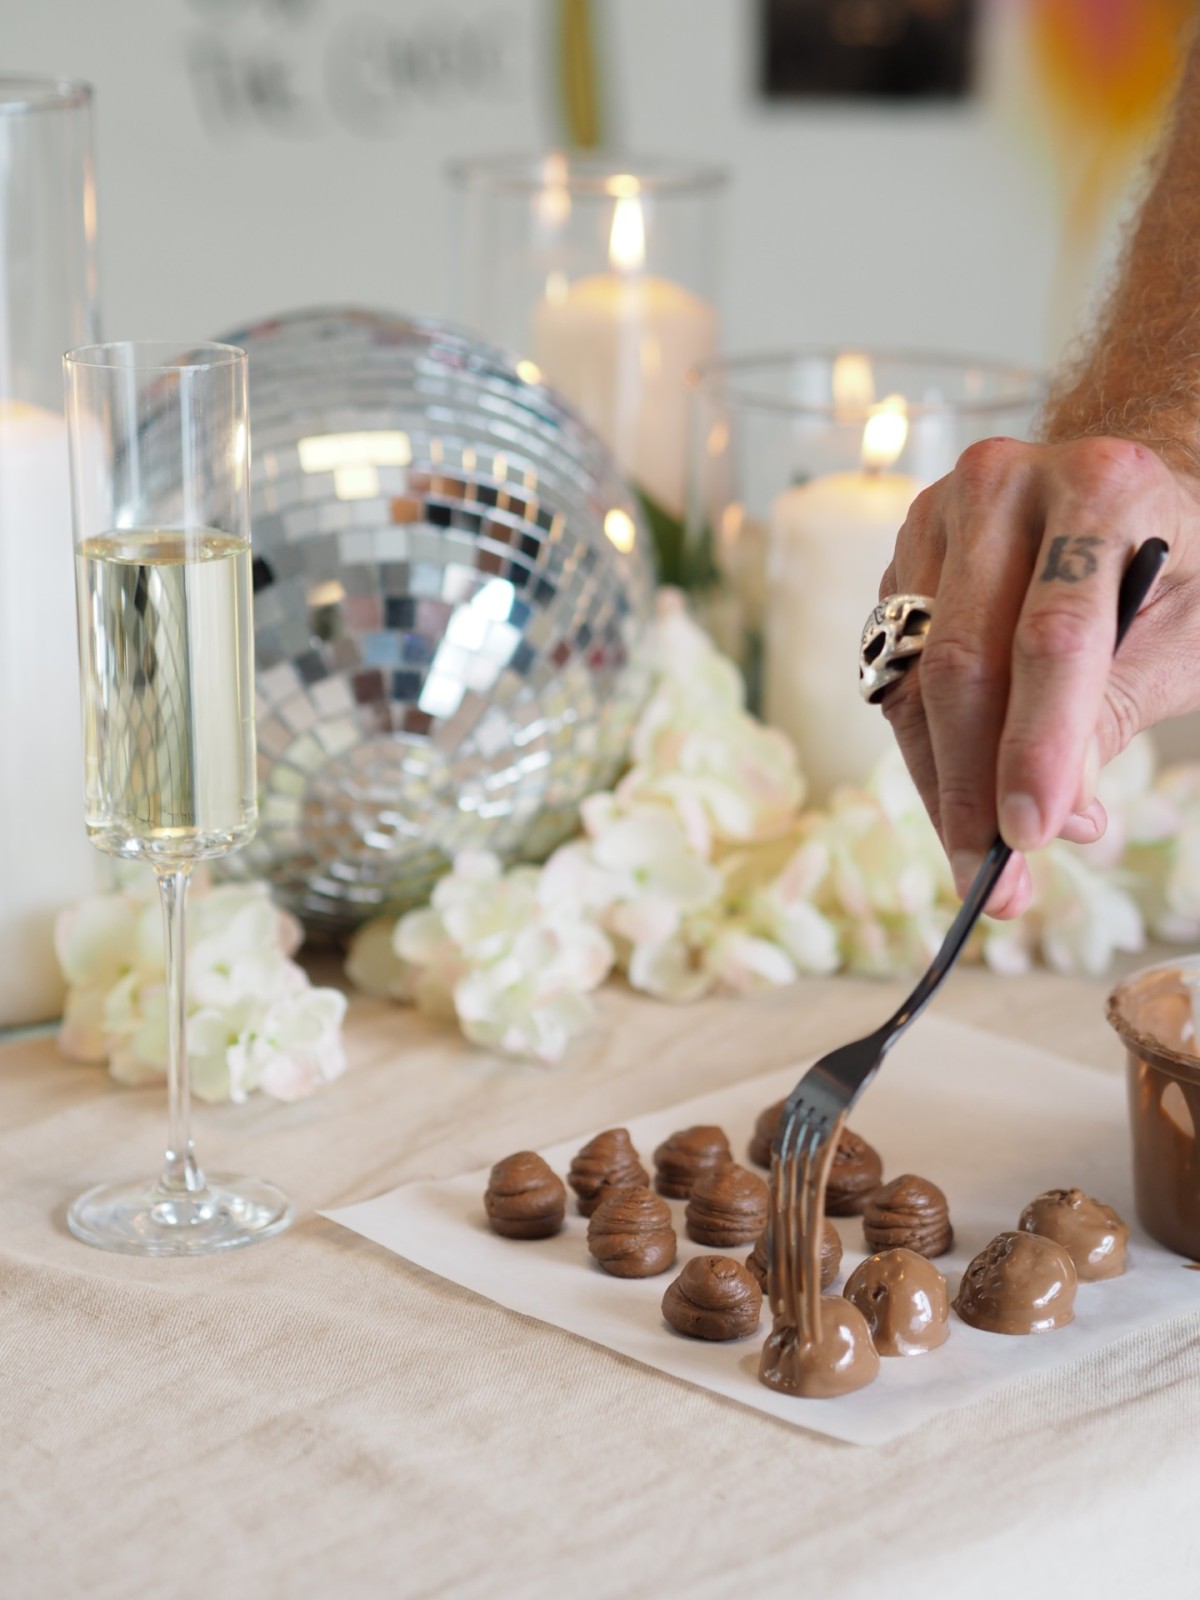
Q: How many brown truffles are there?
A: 14